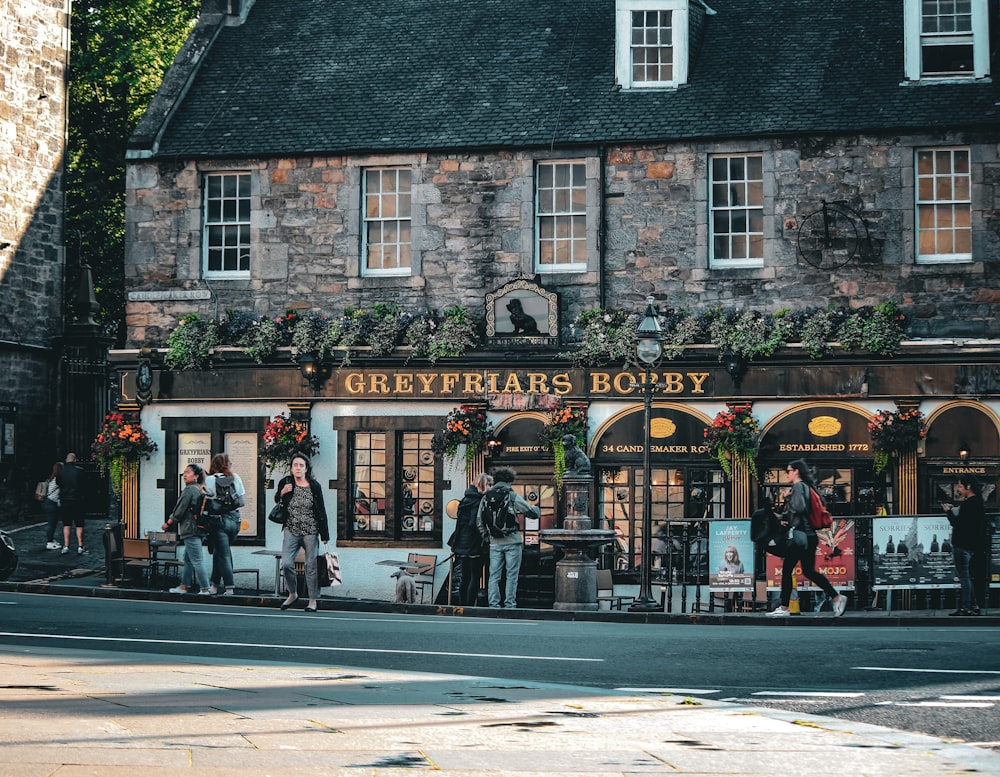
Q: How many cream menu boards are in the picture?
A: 2